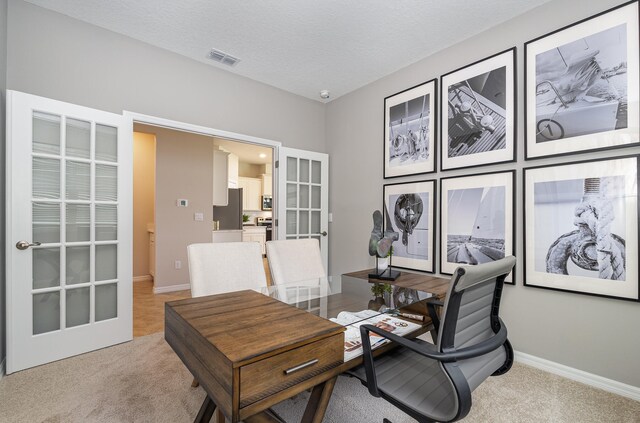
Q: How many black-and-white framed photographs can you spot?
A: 6